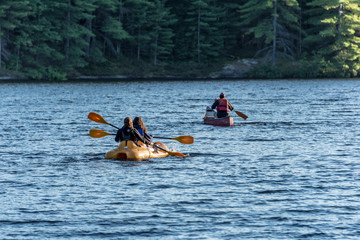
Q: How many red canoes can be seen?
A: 1